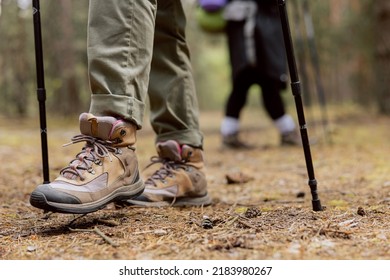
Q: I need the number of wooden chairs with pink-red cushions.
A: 0